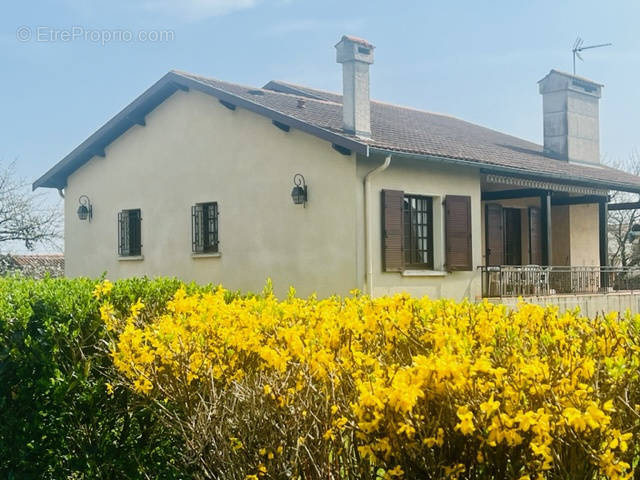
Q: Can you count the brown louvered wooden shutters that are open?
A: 4